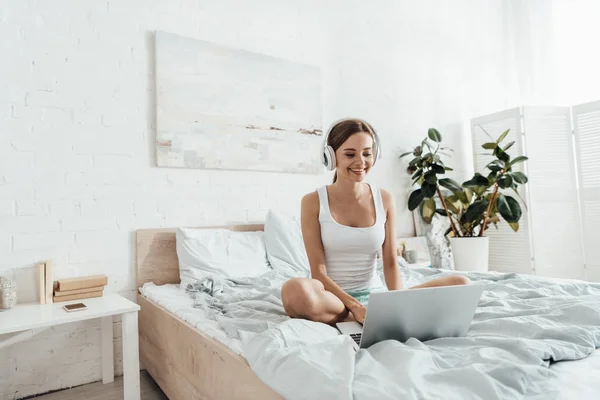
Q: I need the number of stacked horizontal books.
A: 3